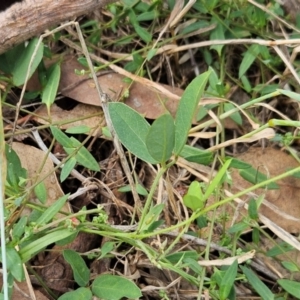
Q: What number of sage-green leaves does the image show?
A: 3